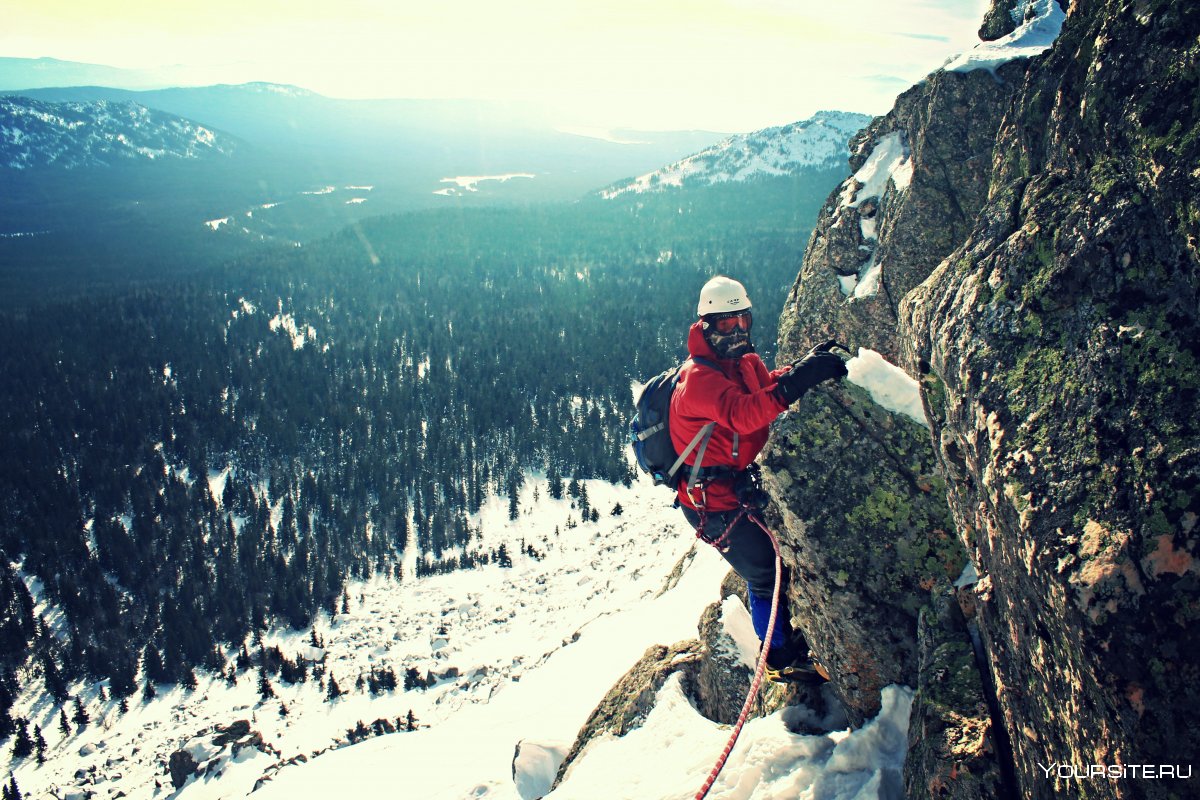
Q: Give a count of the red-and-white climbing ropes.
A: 1